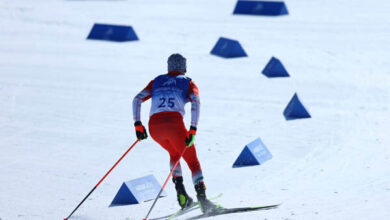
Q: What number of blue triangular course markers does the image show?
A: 7